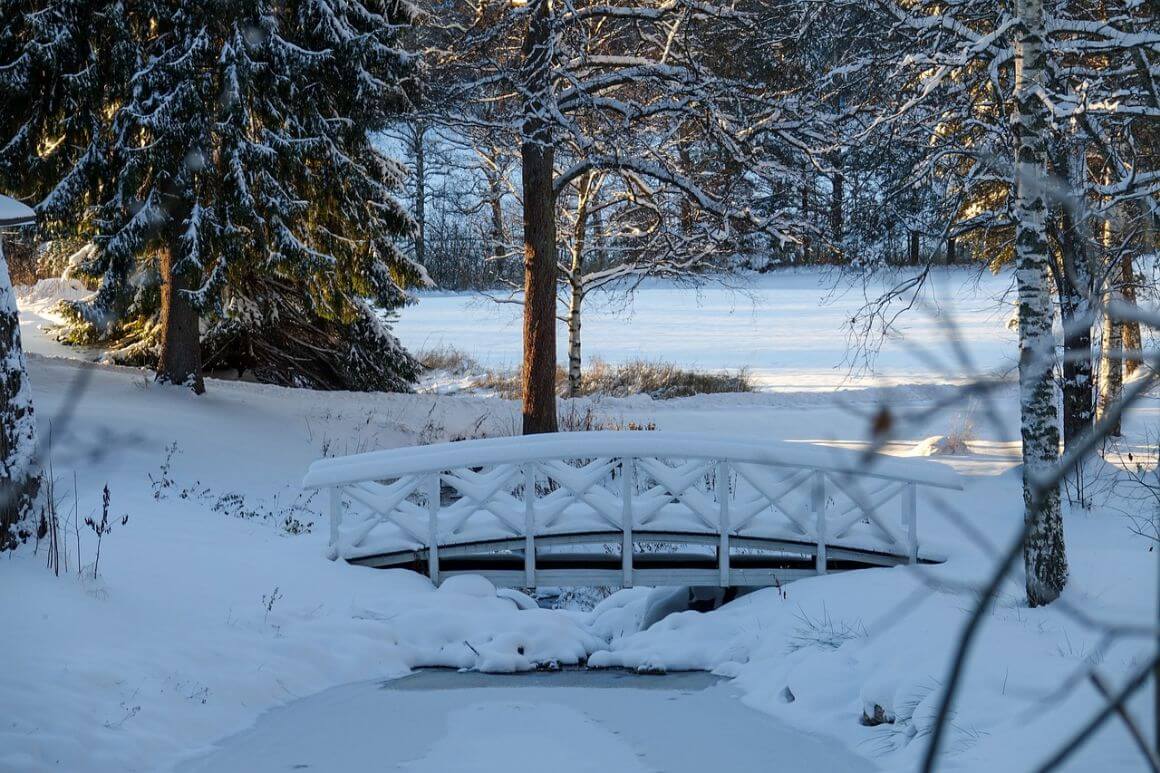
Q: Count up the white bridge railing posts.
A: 7